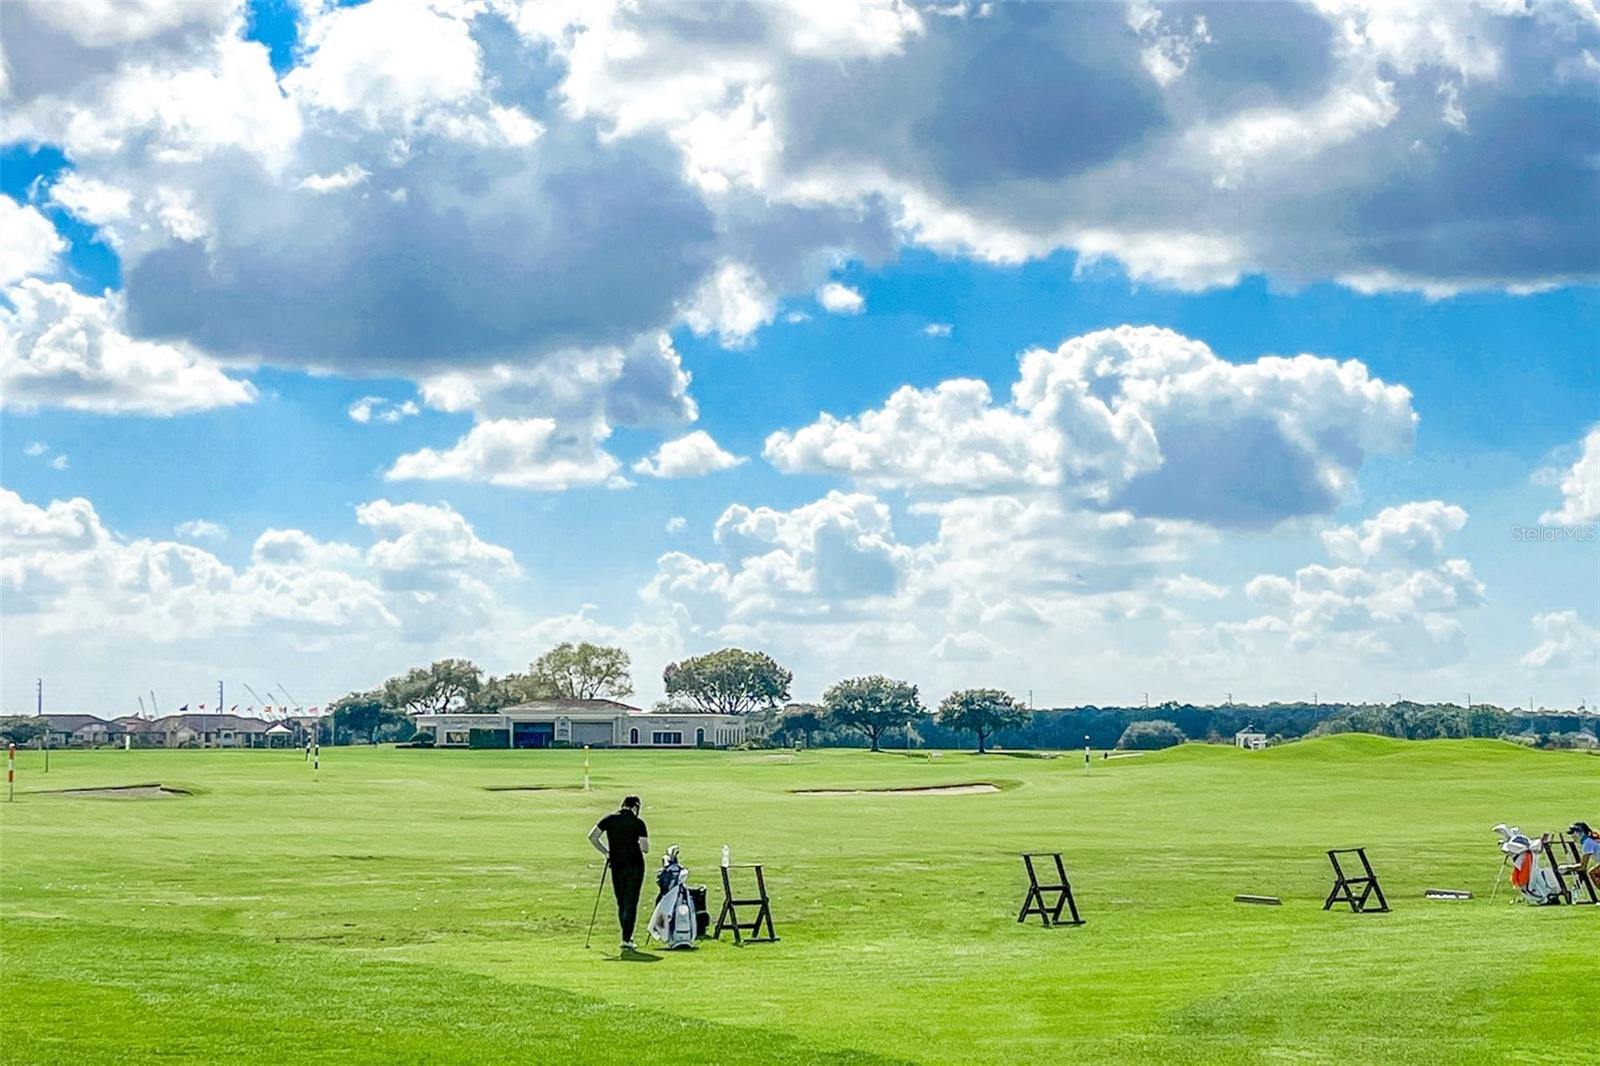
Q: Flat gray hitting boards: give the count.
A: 2